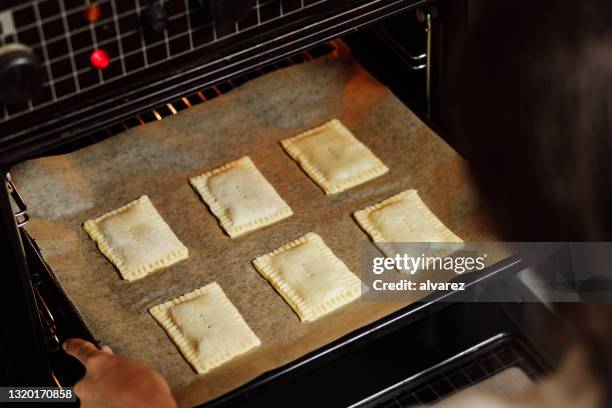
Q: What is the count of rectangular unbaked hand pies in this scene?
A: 6